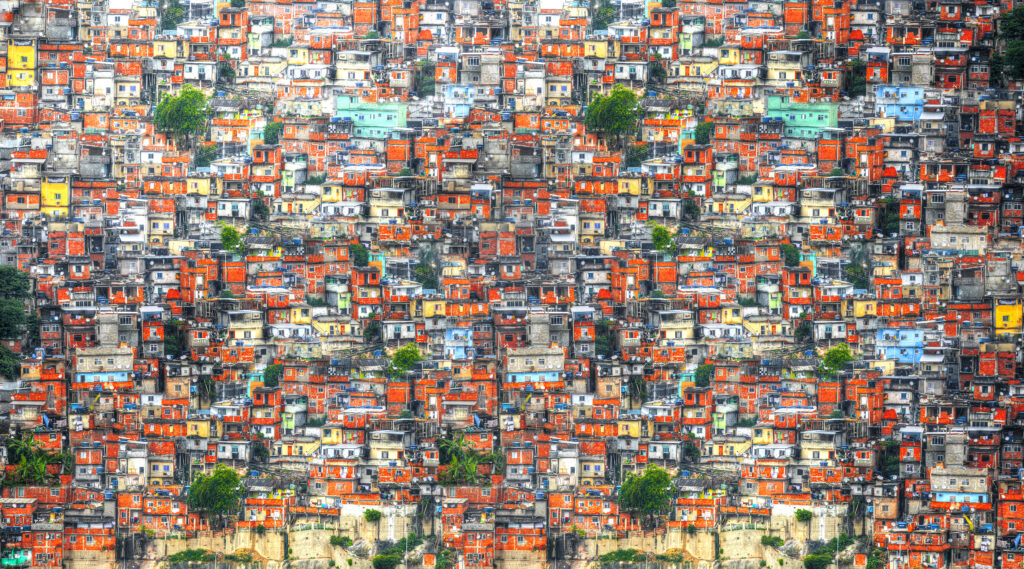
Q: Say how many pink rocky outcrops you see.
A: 0